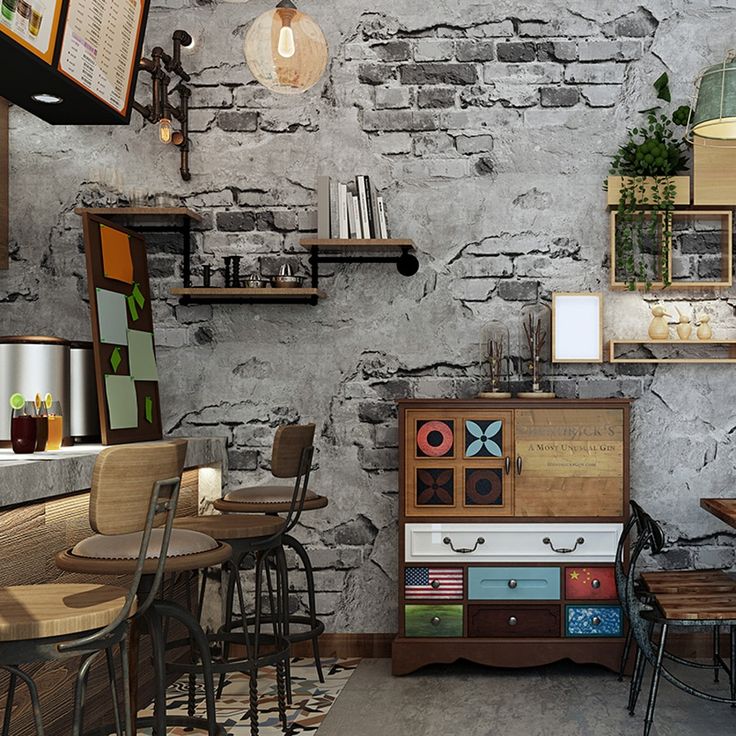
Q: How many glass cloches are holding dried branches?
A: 2